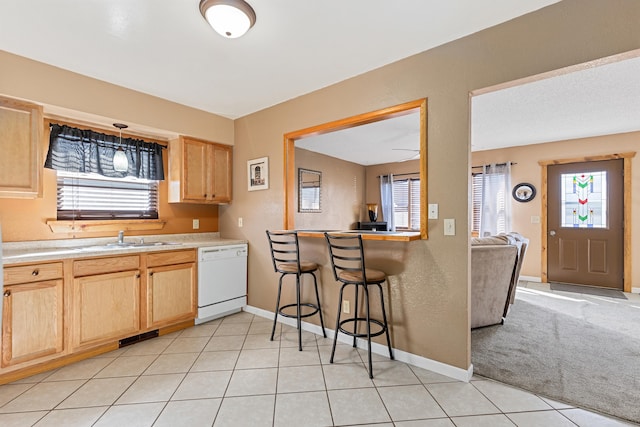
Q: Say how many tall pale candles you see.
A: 0